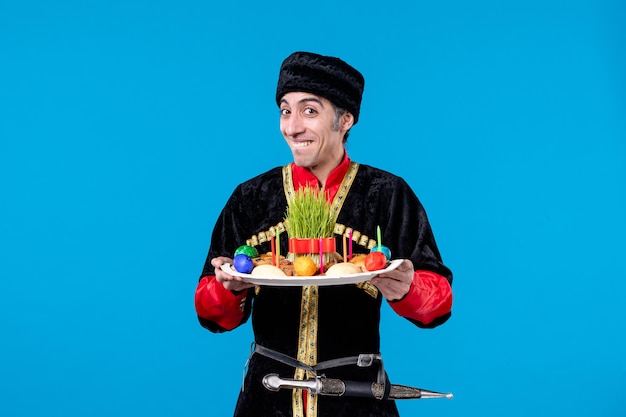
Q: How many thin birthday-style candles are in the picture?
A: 7